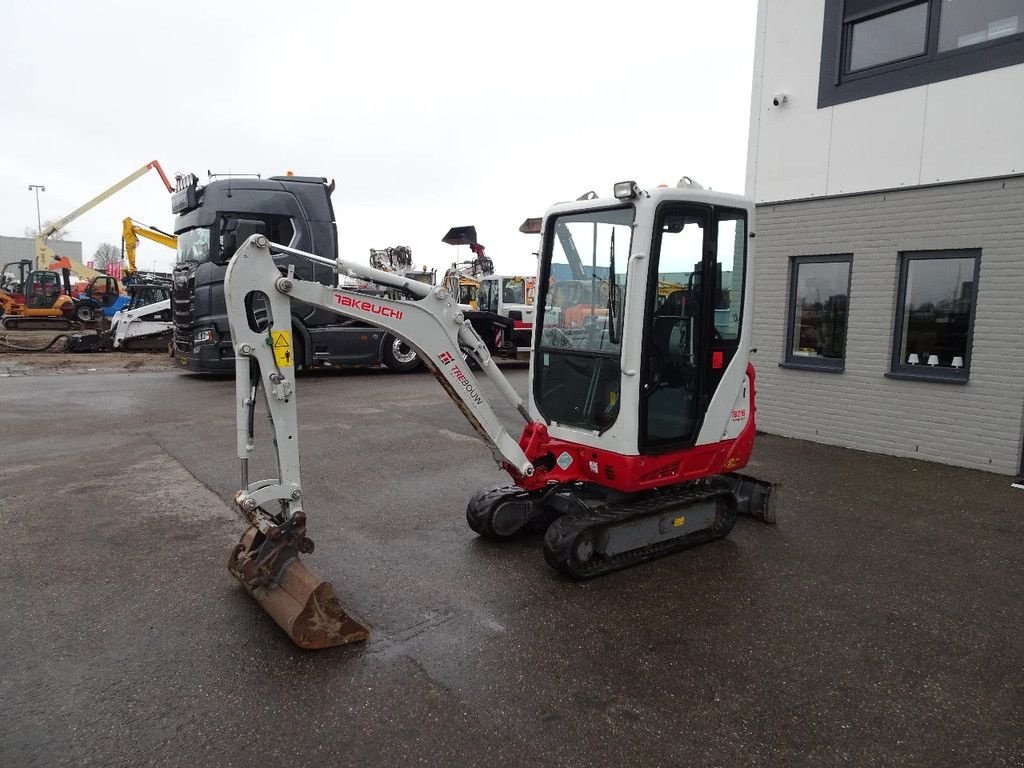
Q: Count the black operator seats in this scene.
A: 1